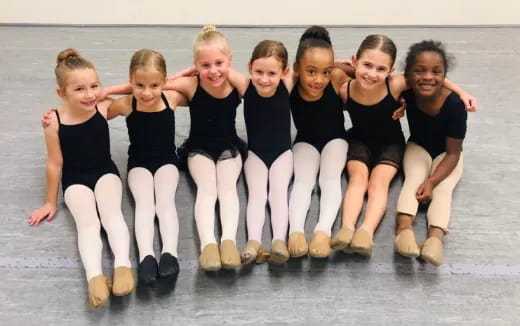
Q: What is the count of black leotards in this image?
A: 7